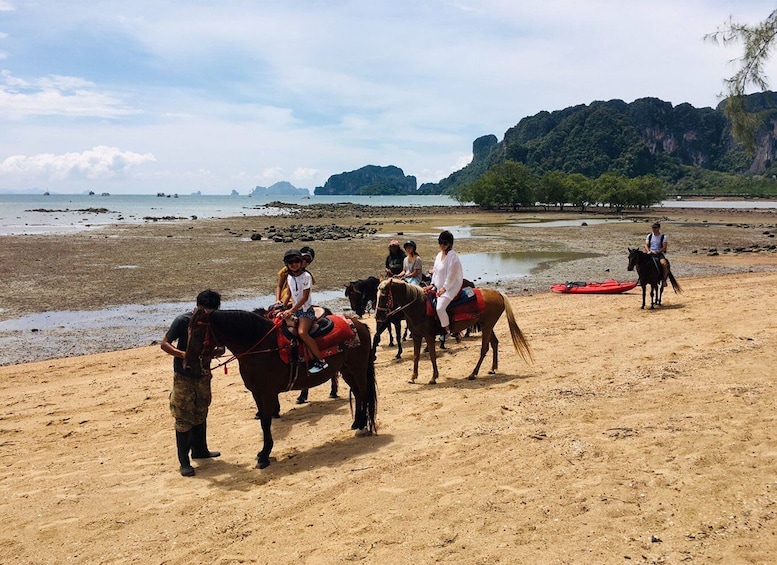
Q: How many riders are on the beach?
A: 6